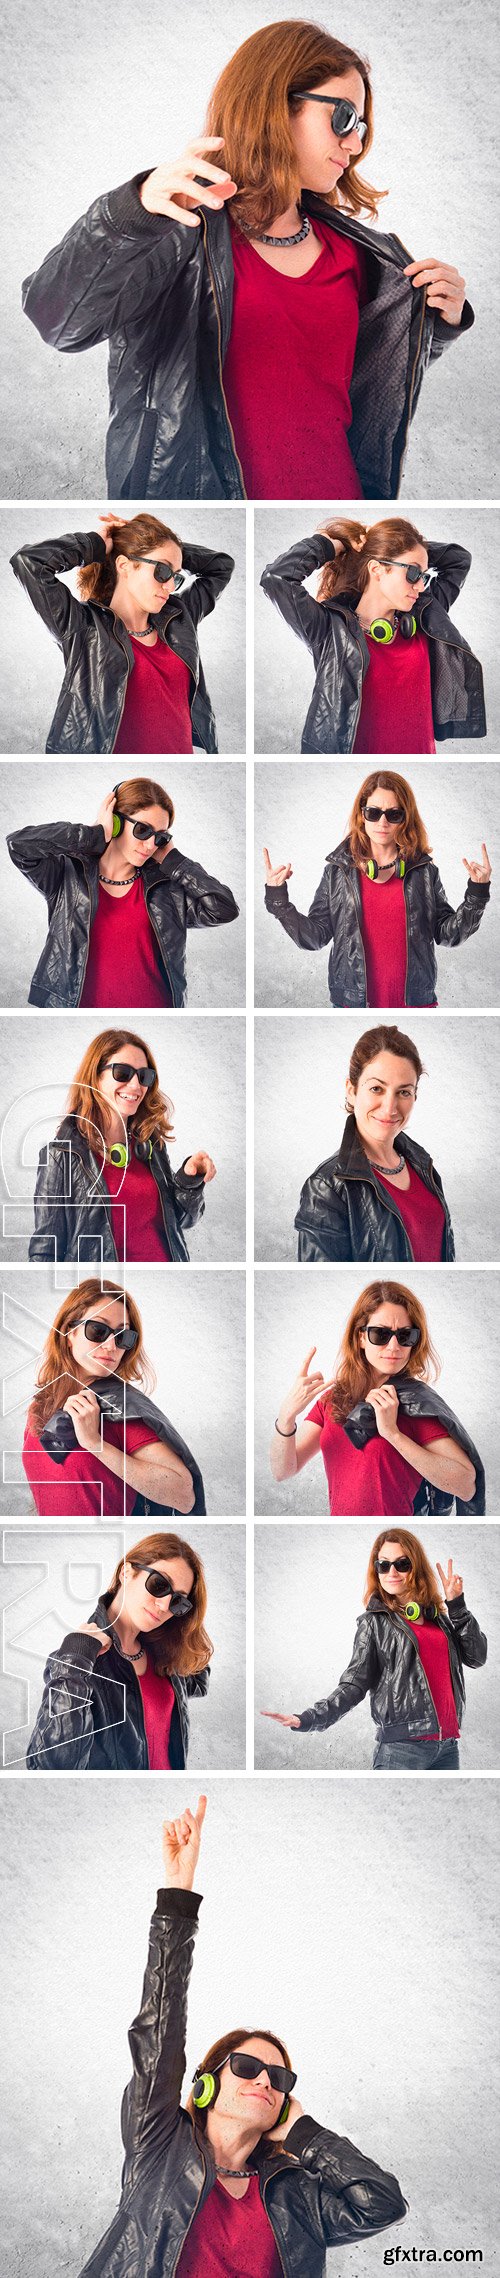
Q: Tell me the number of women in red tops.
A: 12